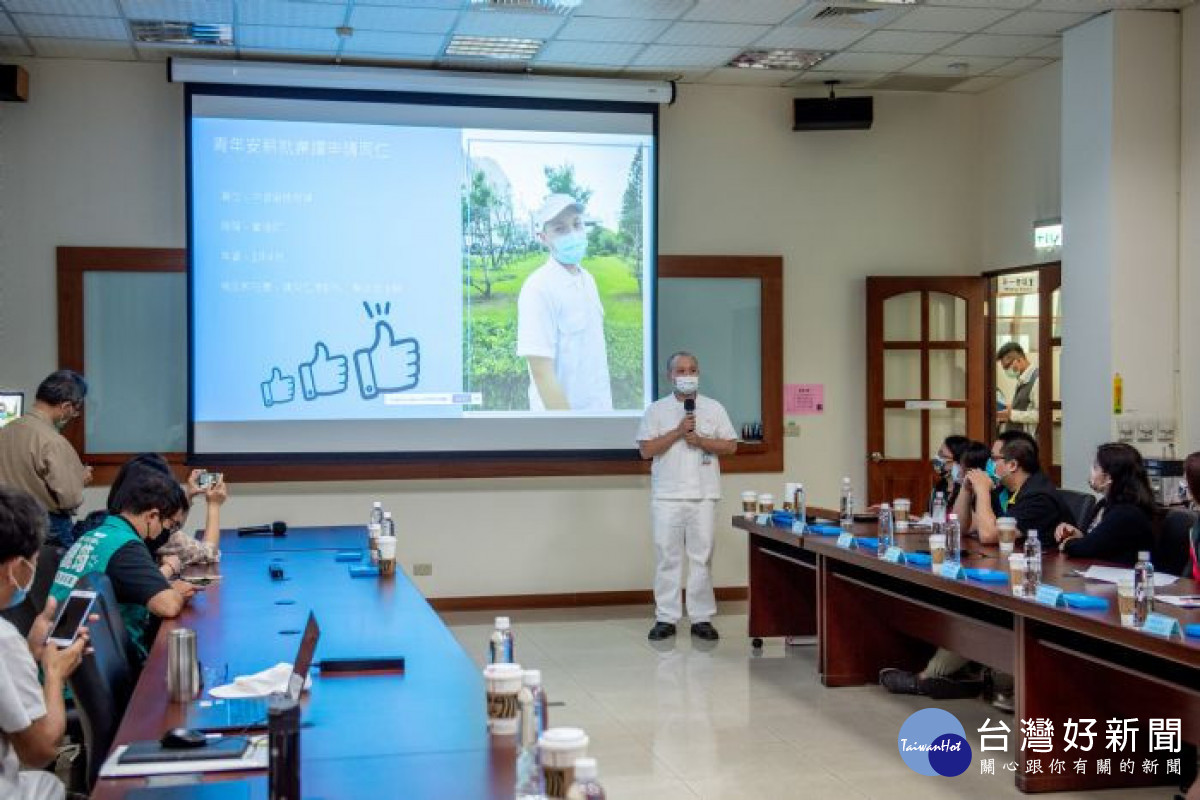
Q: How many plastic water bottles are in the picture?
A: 12